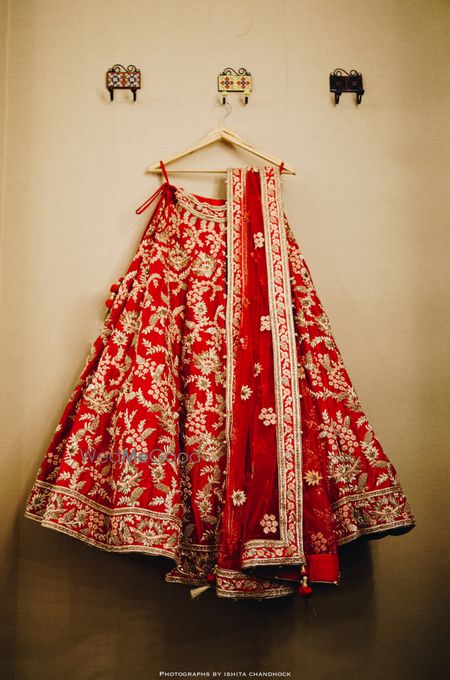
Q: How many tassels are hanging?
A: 2